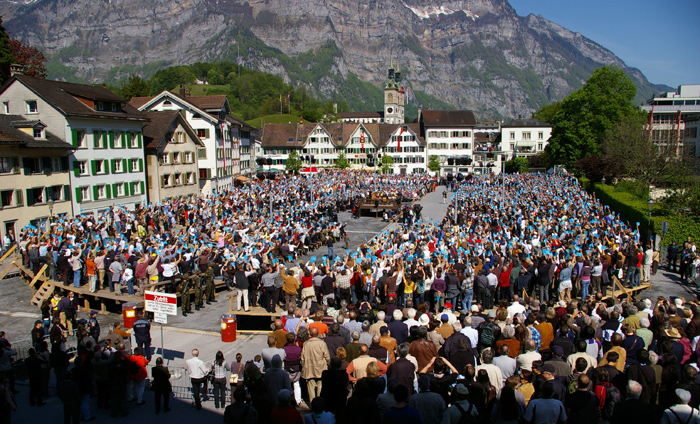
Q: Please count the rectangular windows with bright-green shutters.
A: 12